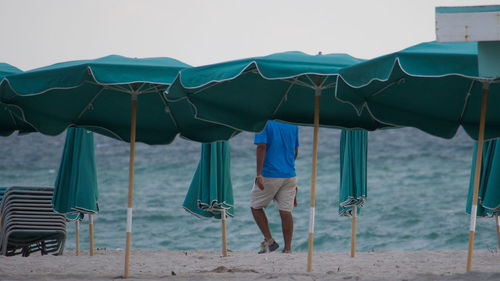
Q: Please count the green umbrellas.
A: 8